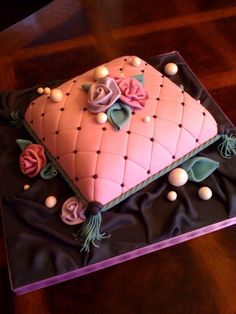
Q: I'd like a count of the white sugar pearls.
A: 13